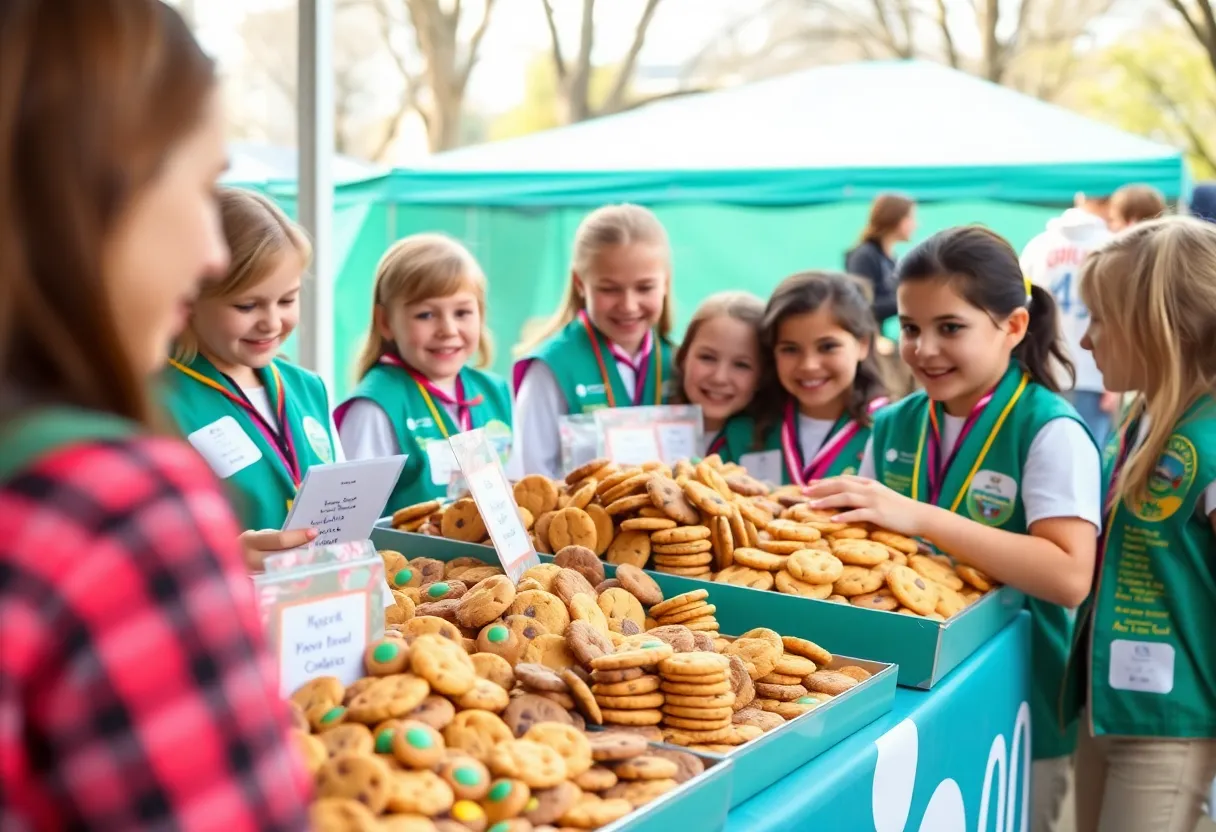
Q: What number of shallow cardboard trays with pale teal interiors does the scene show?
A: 3